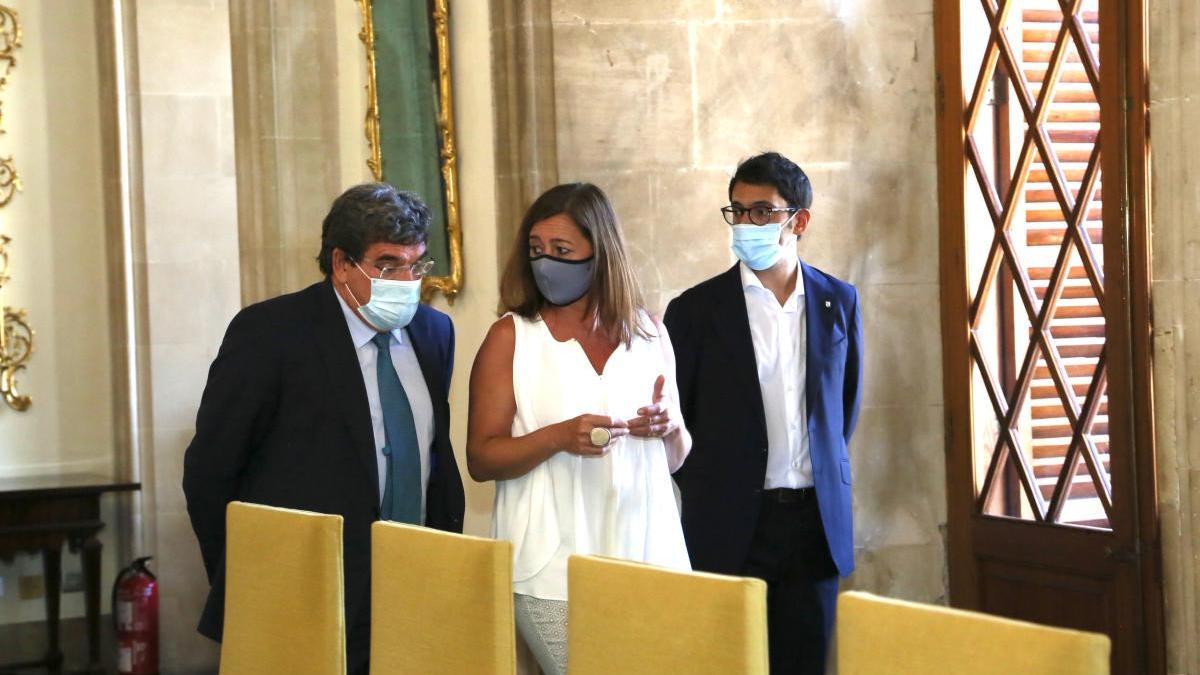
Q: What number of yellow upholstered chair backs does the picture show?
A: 4